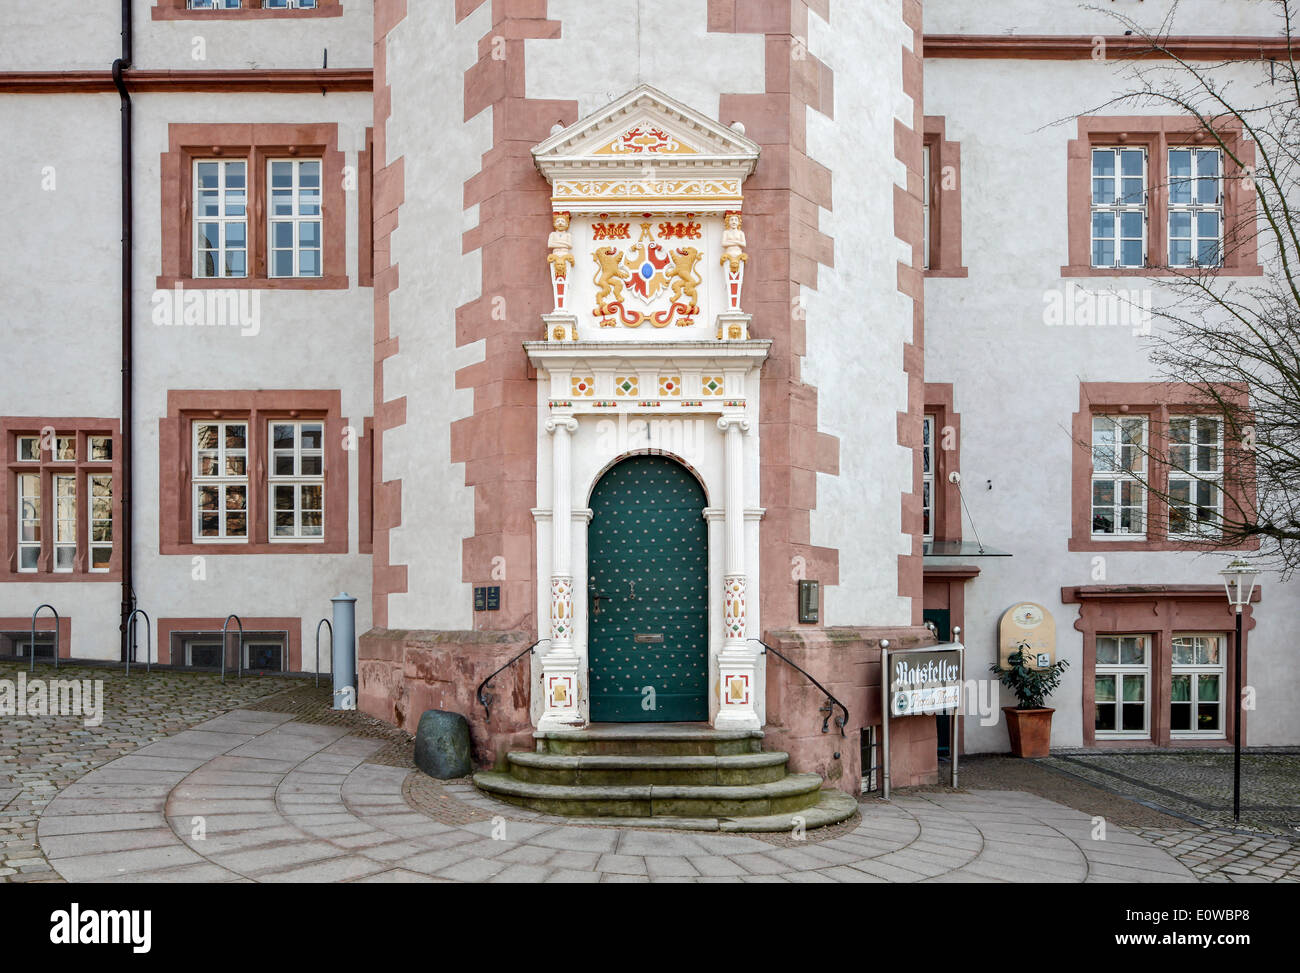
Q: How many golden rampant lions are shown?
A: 2